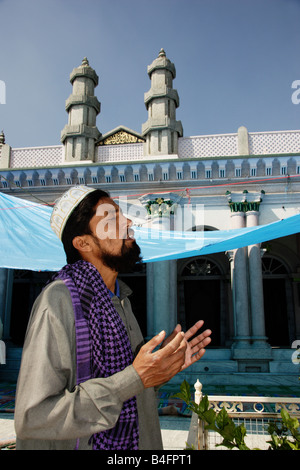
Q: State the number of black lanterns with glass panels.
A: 0